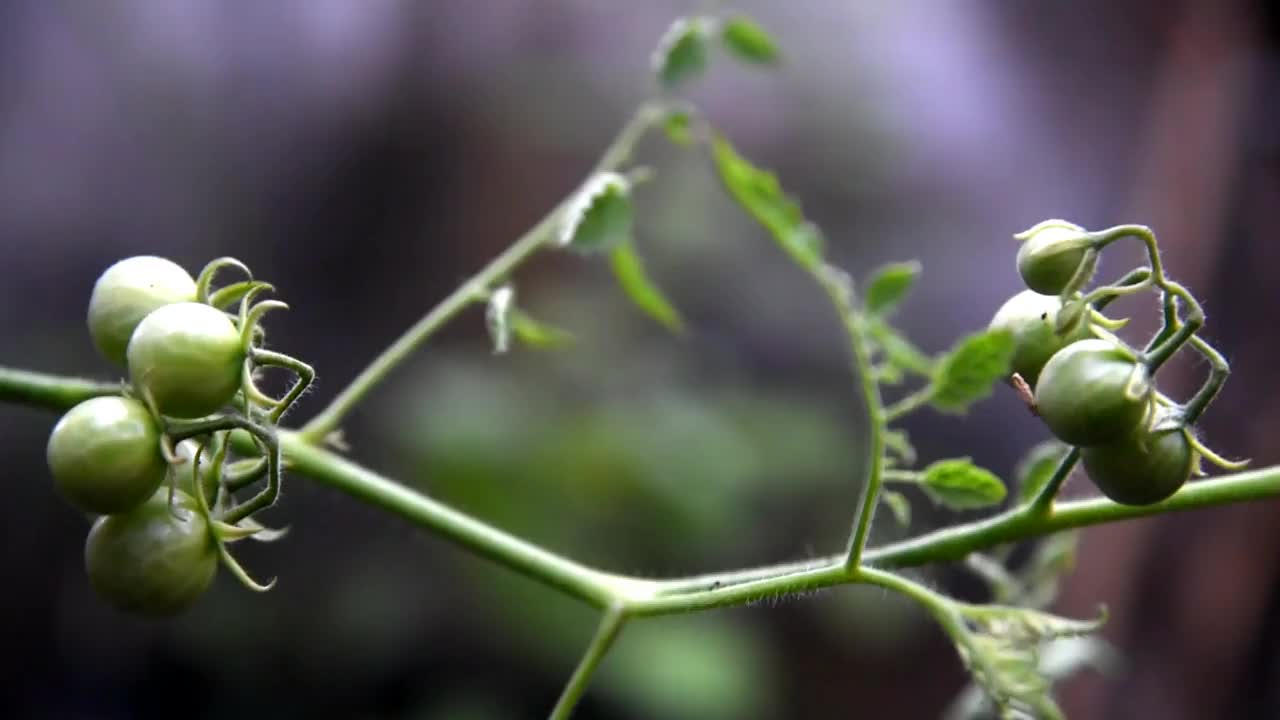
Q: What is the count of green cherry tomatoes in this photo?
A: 9